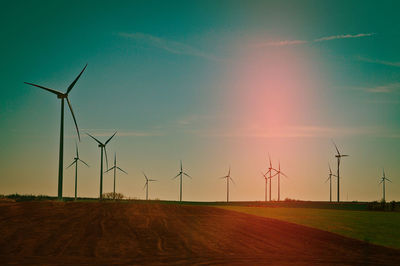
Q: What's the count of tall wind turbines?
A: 13